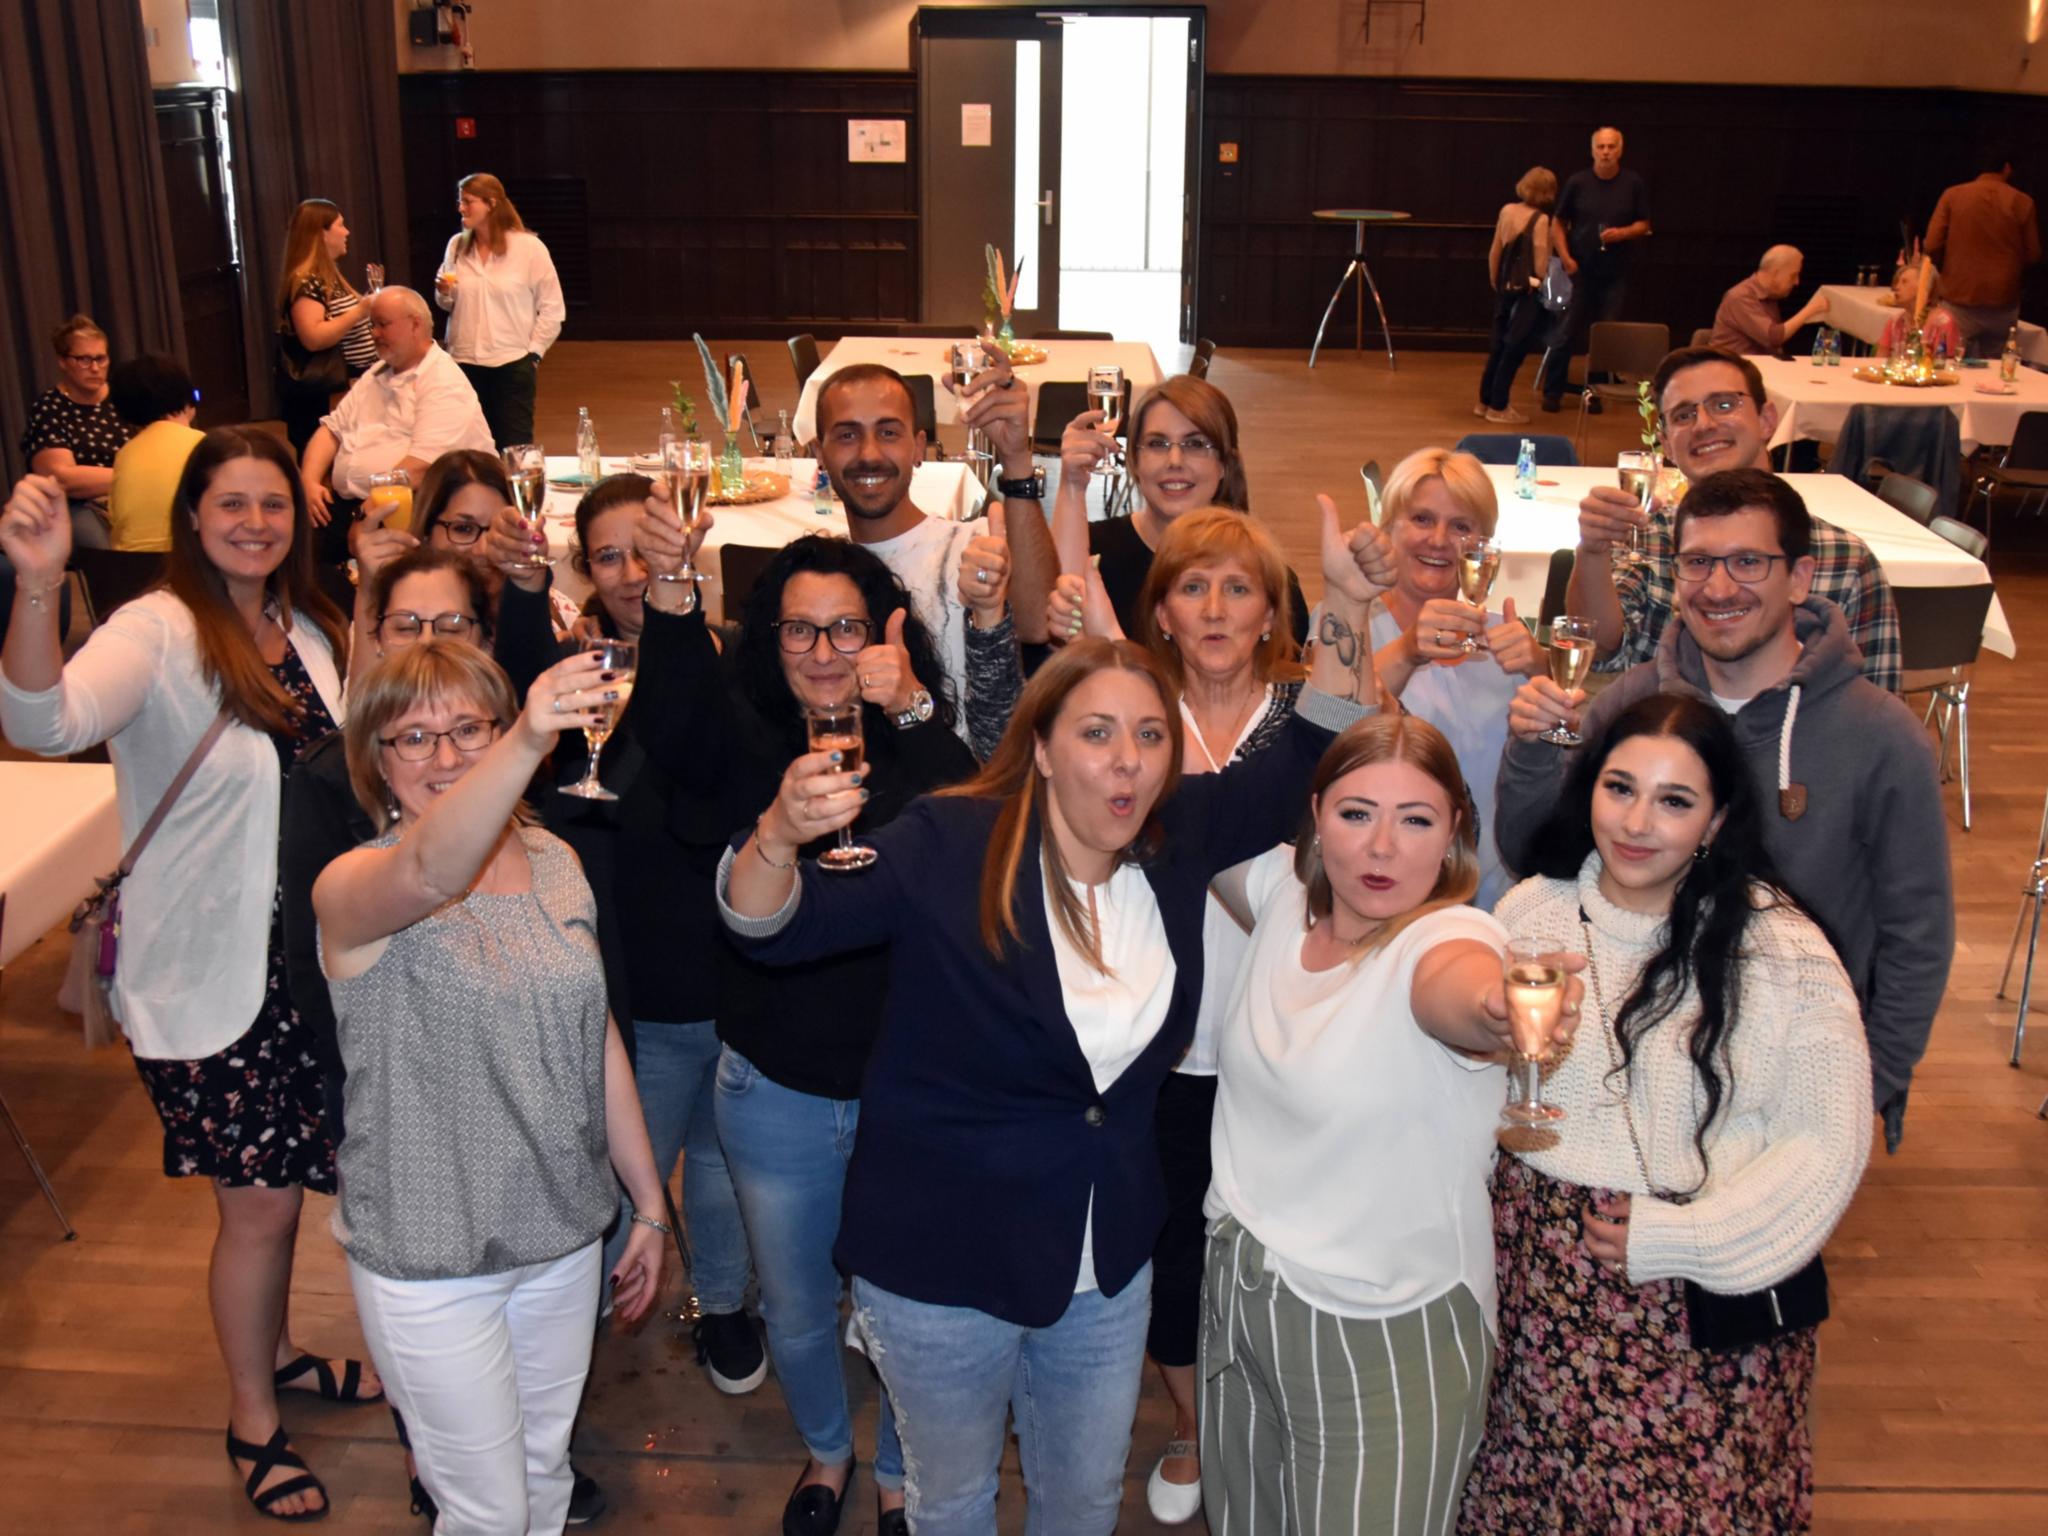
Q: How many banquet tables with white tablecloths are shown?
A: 6